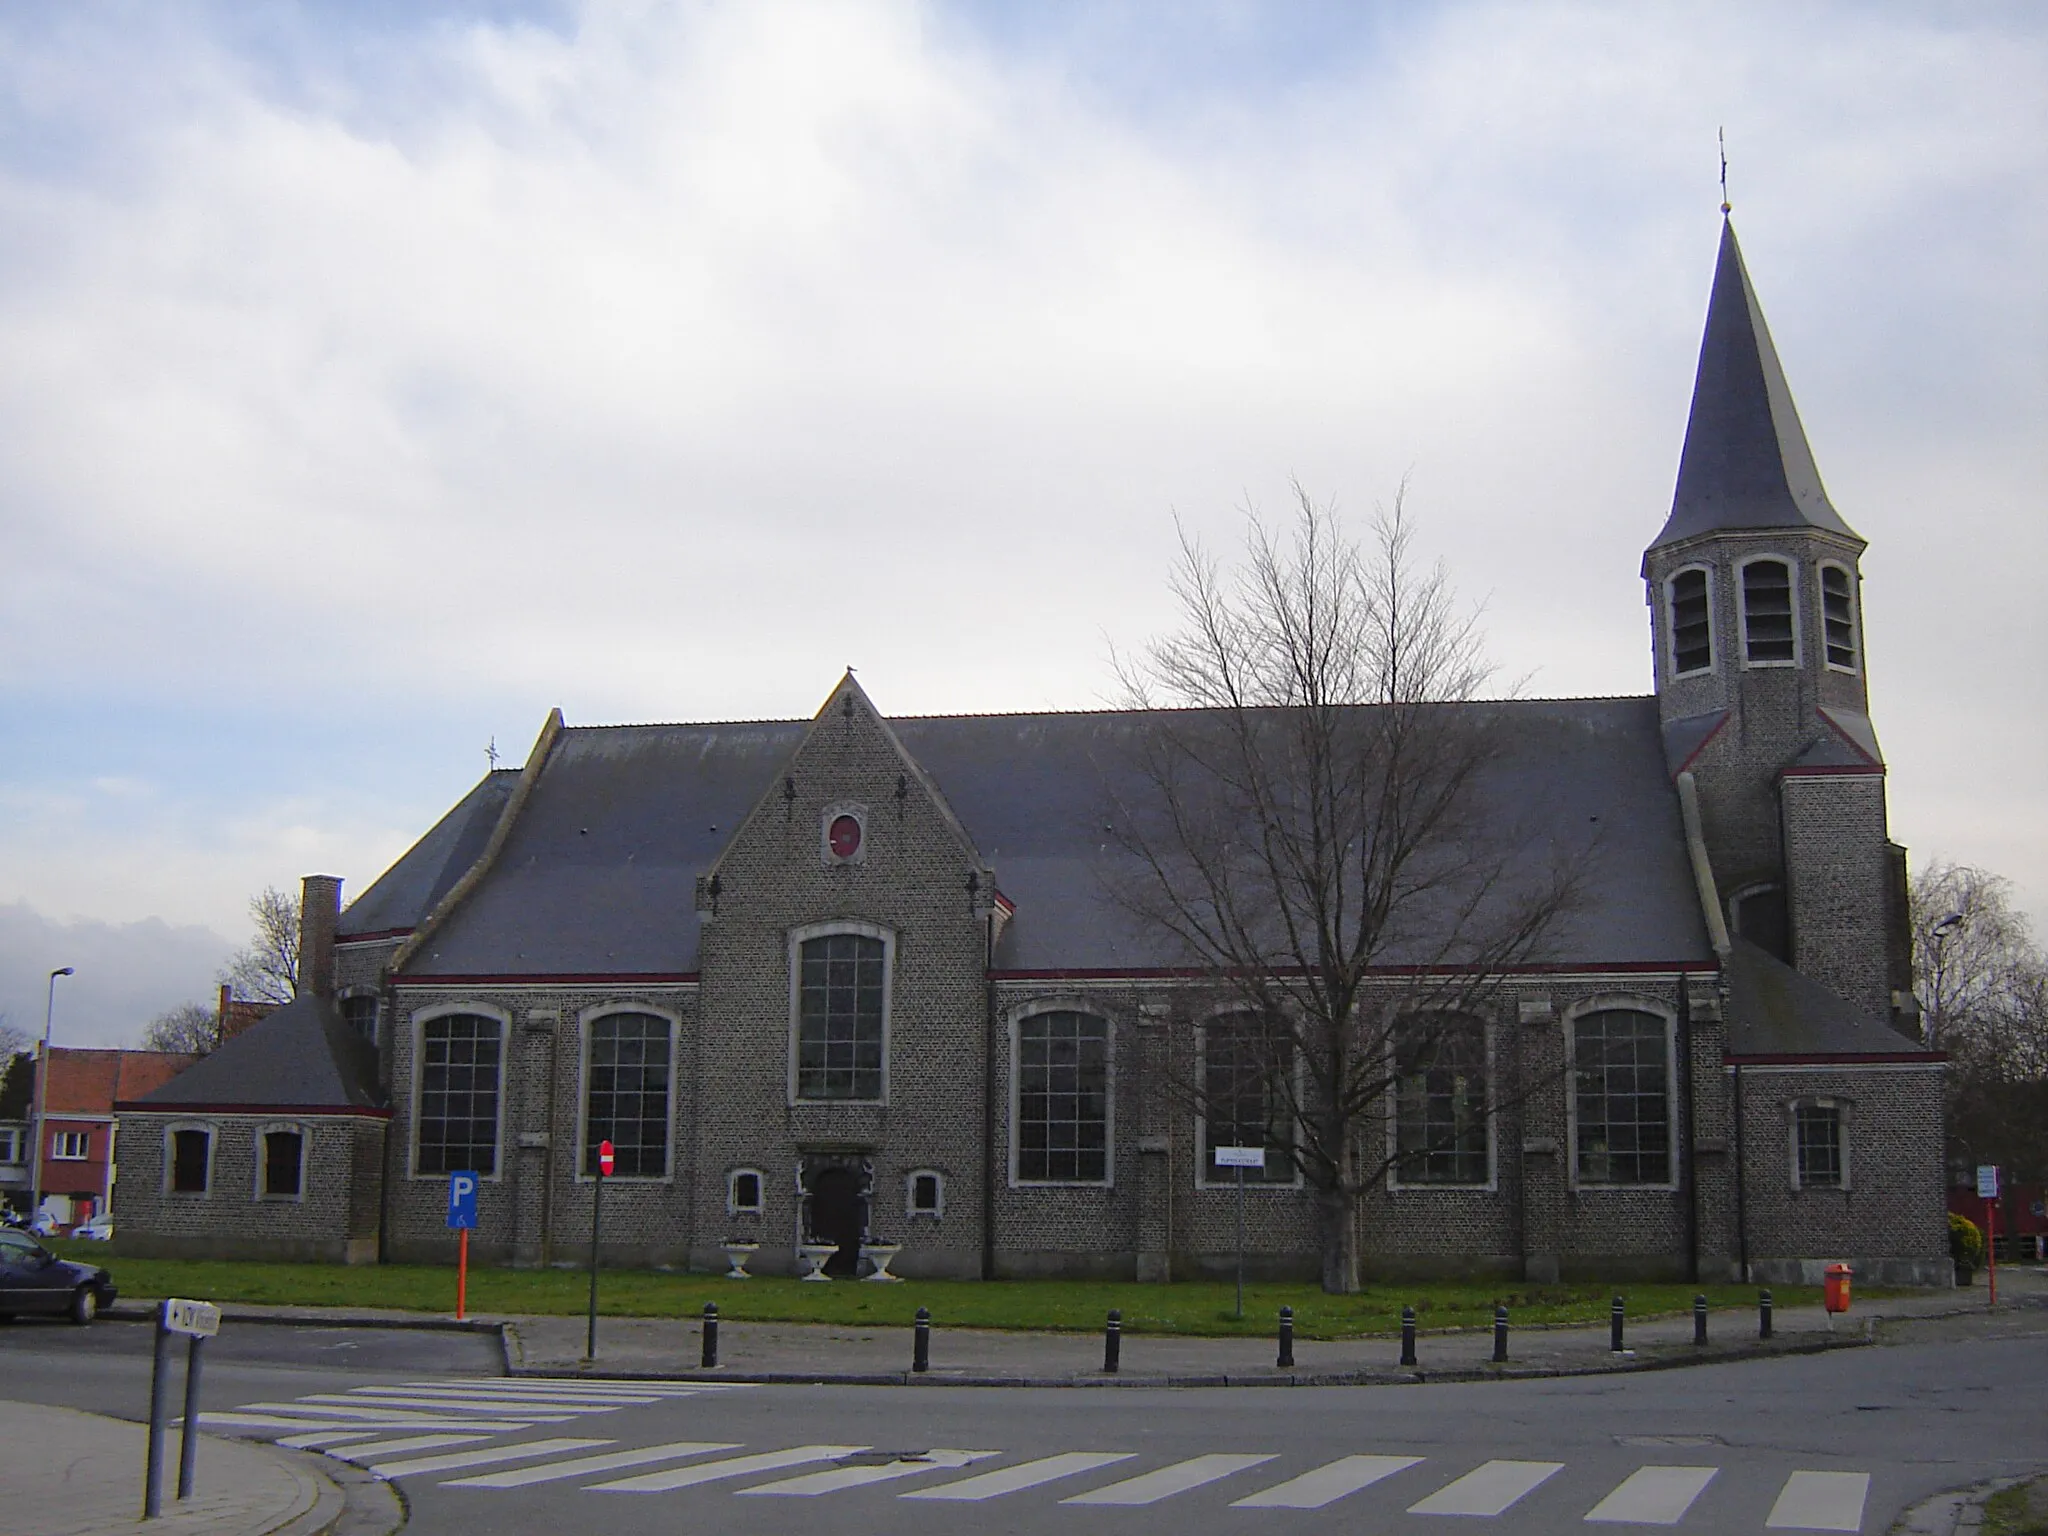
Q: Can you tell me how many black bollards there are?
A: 9